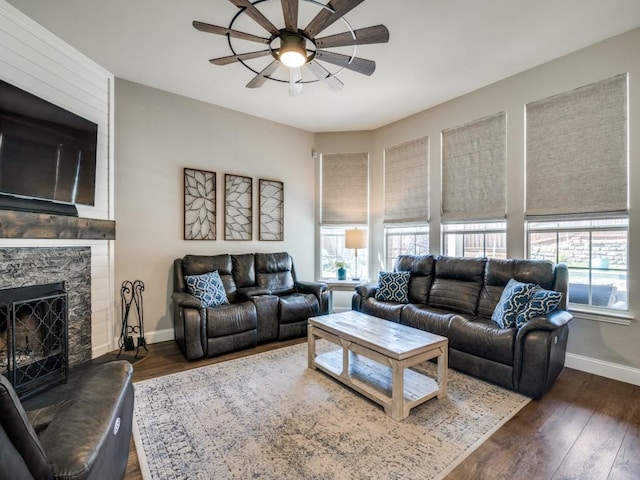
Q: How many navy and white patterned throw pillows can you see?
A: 4